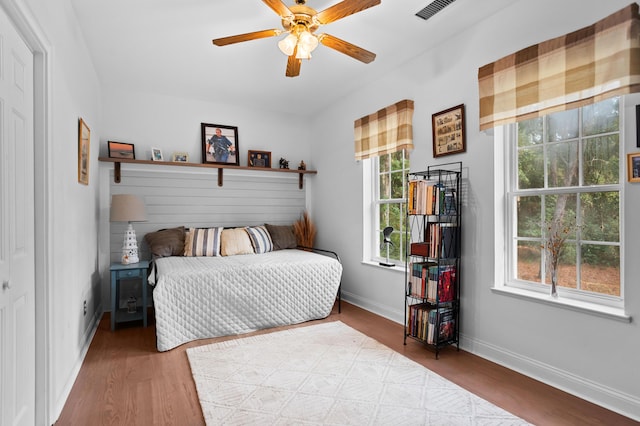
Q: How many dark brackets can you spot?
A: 3